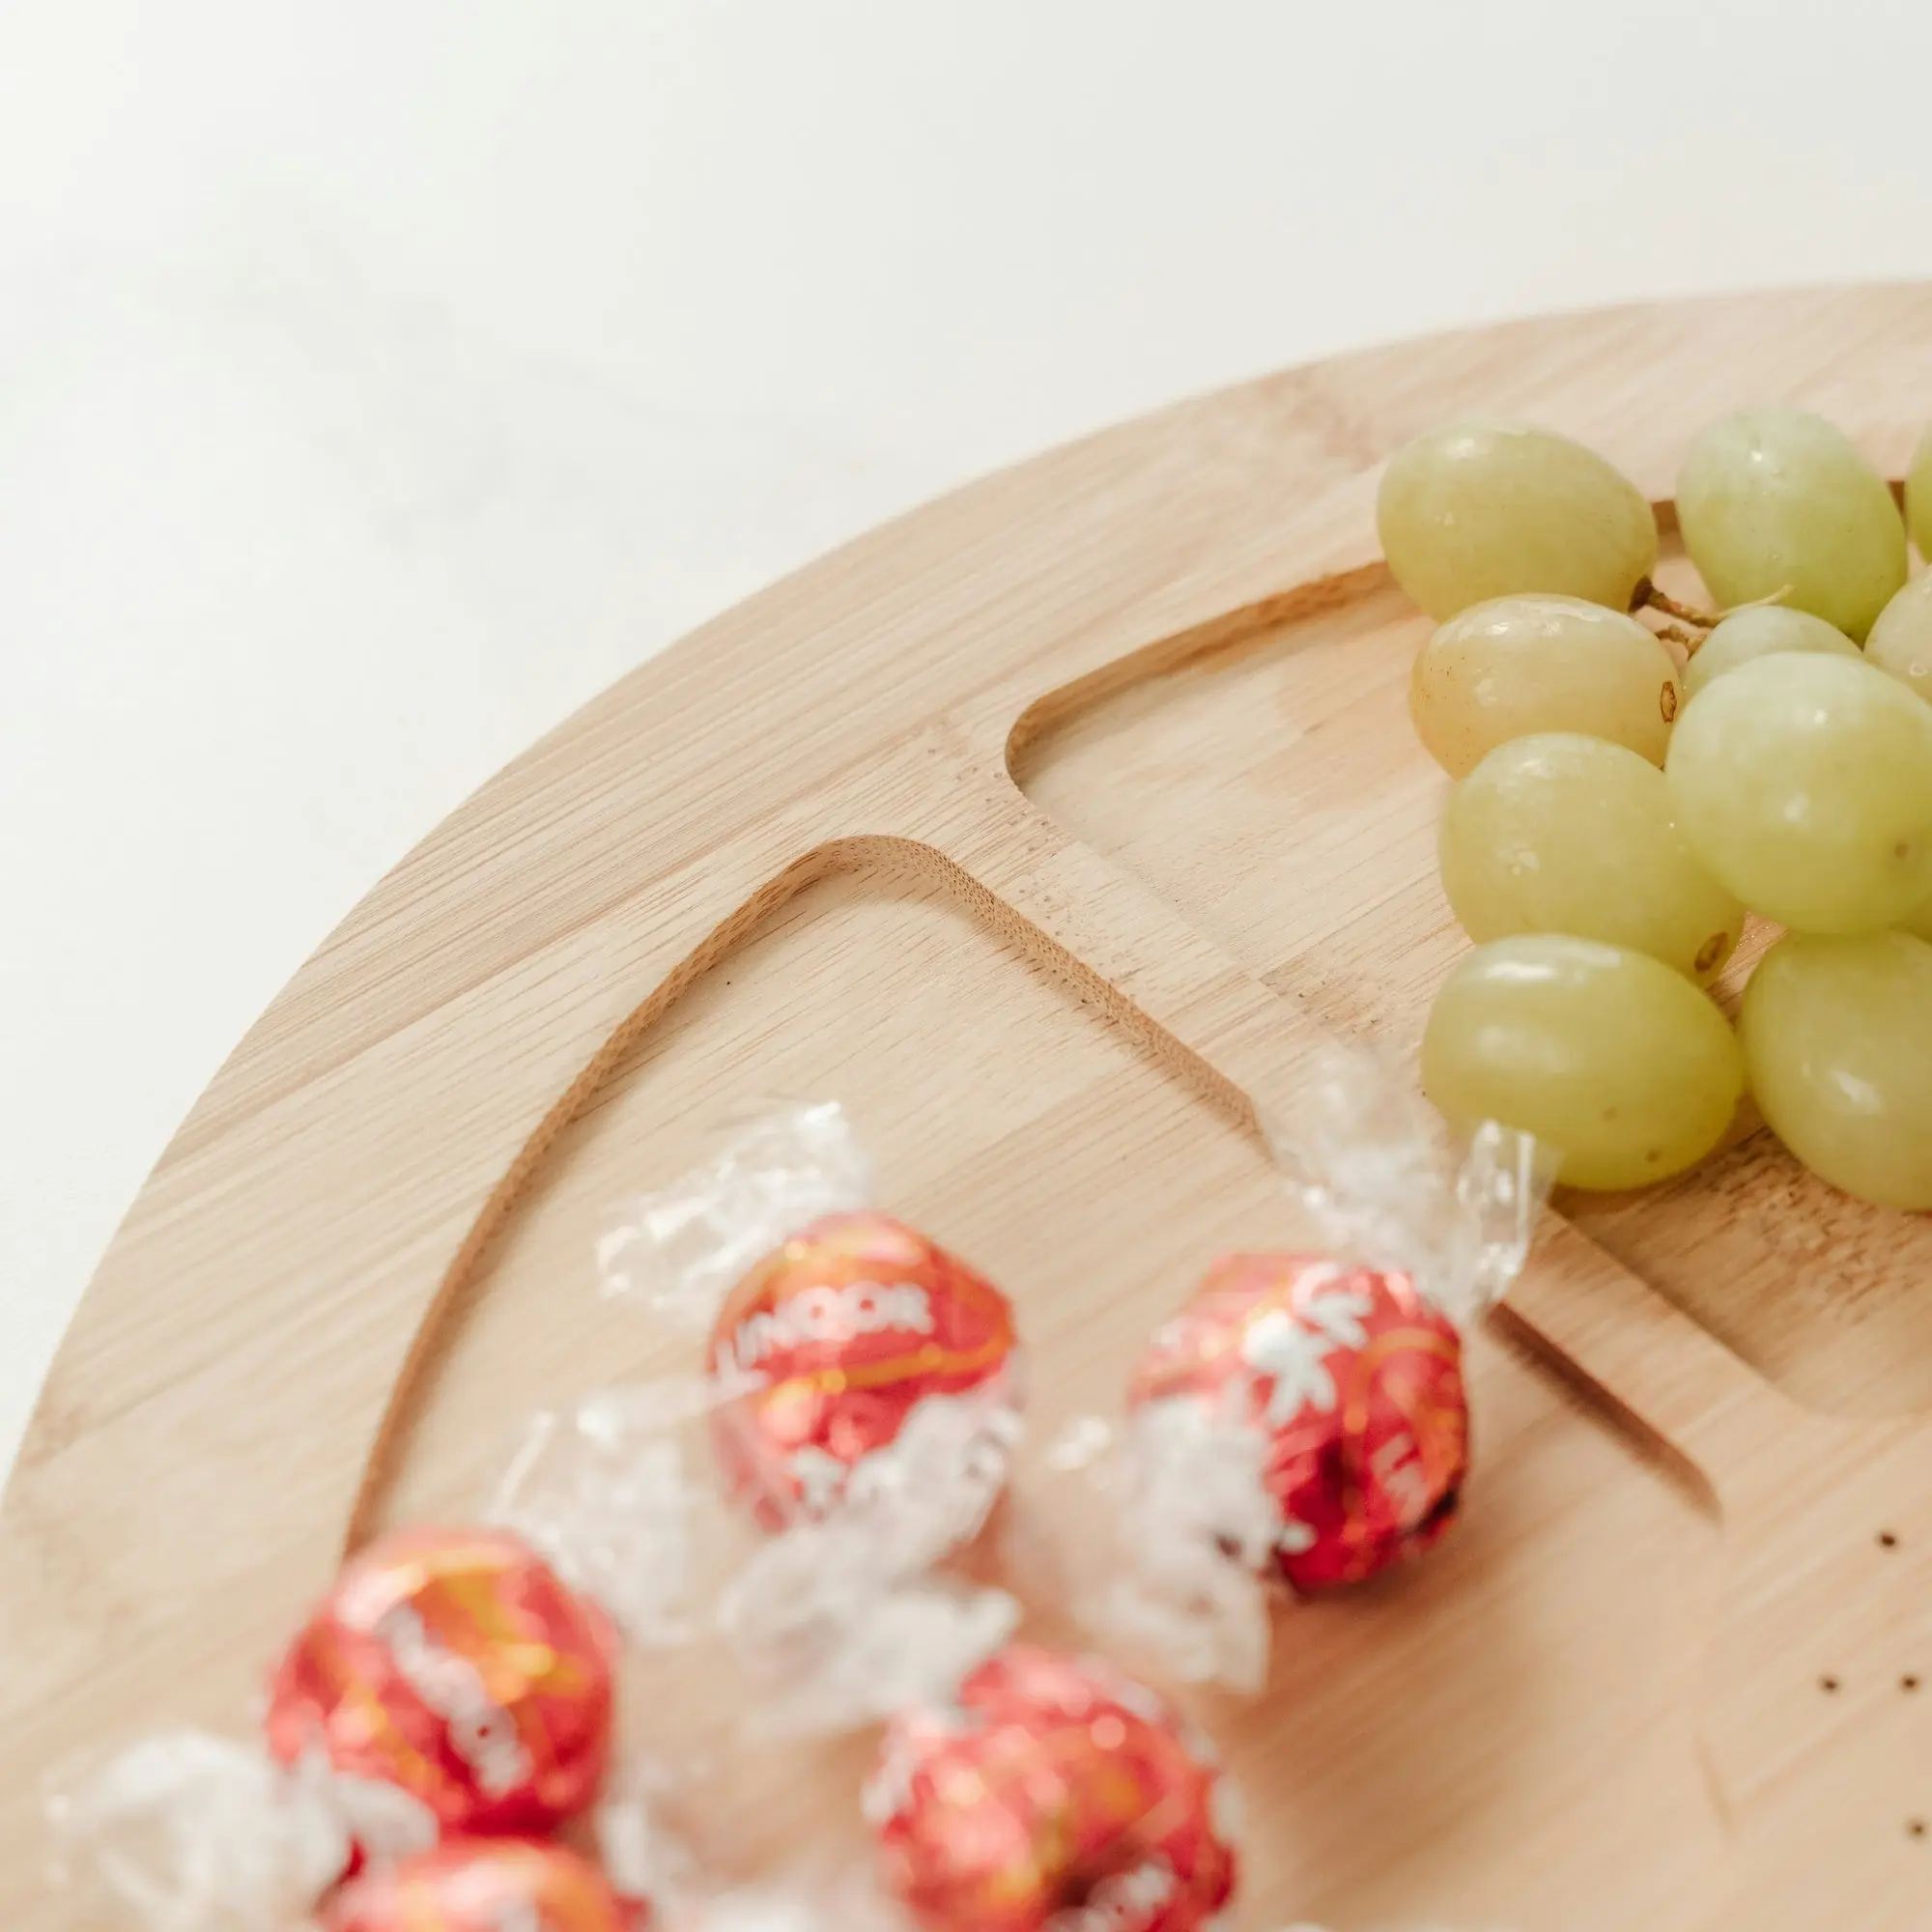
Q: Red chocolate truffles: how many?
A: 5